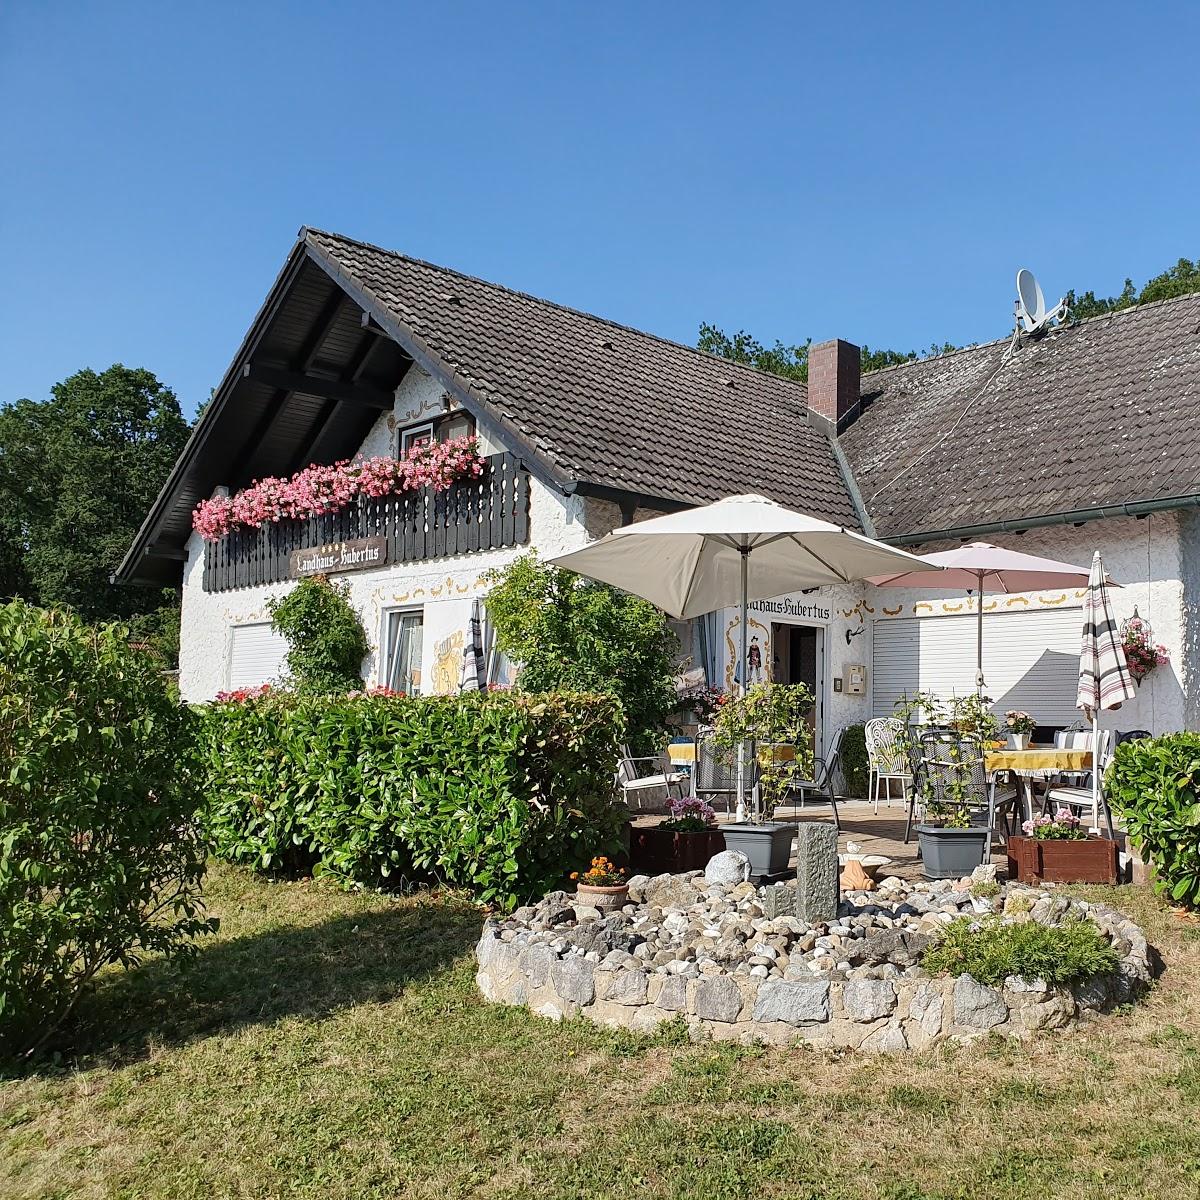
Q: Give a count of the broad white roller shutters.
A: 2